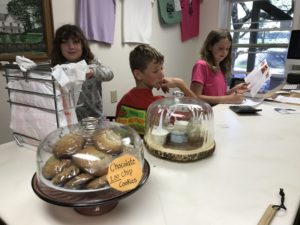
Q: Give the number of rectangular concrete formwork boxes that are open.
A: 0